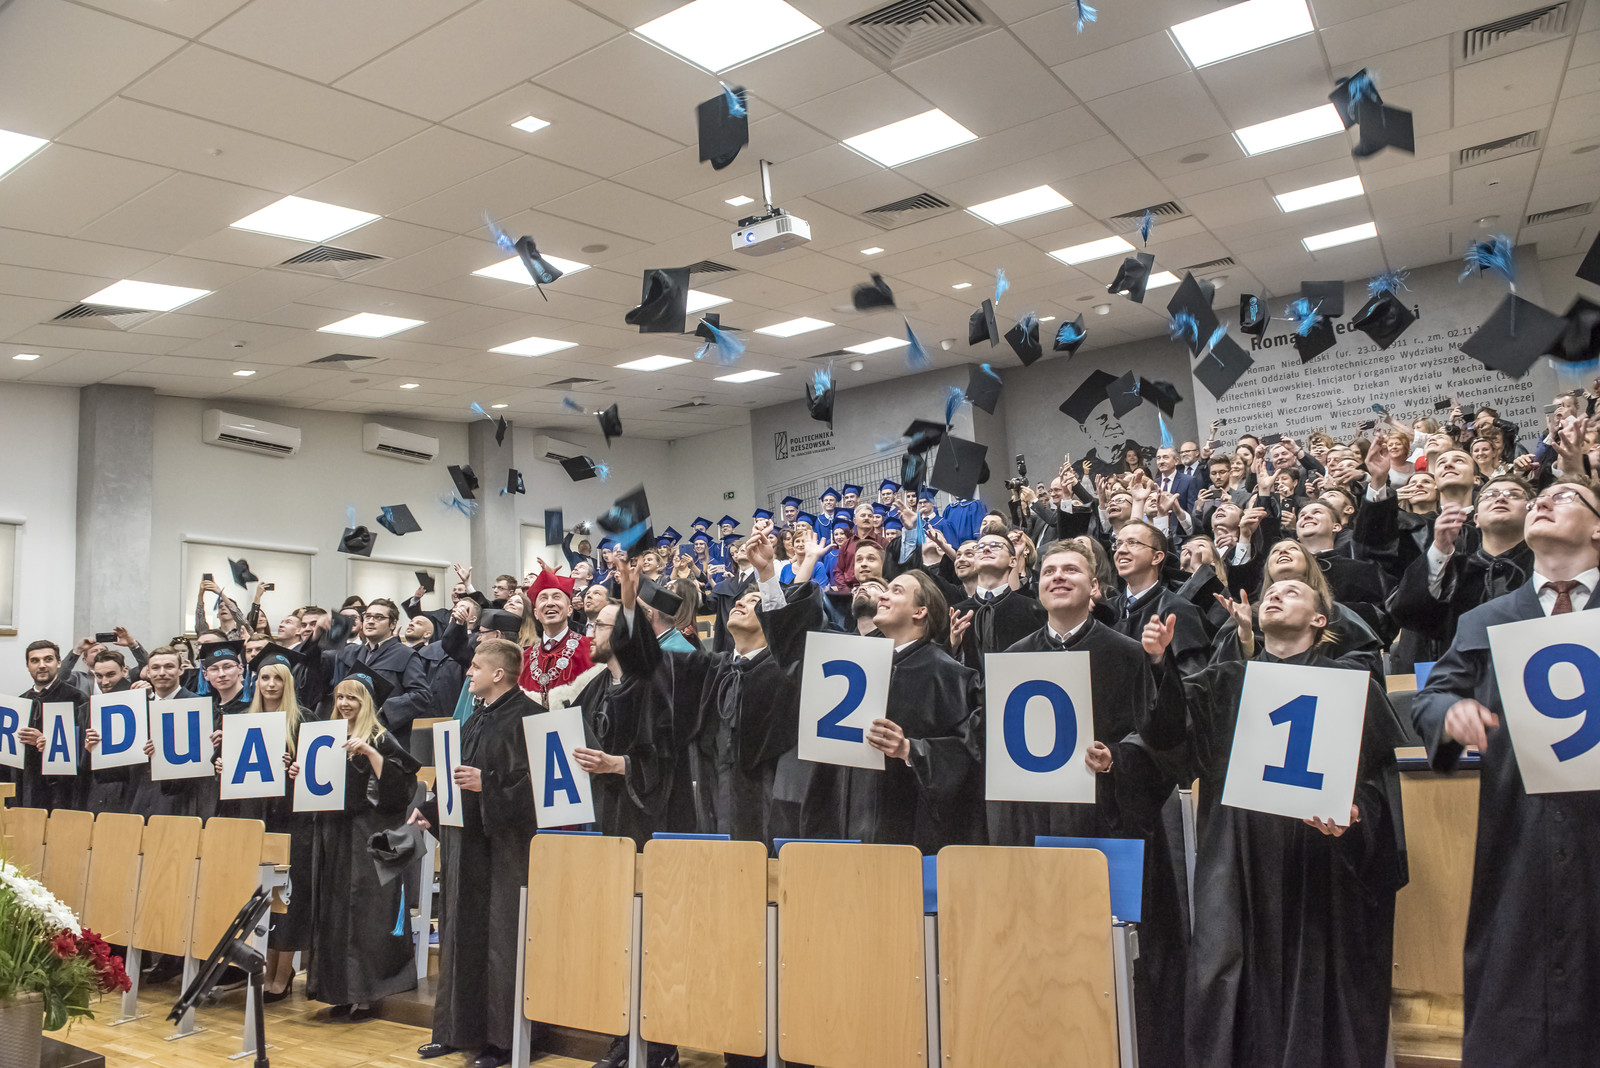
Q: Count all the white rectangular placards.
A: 12